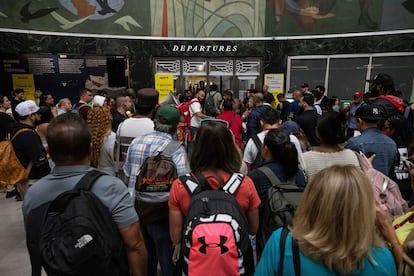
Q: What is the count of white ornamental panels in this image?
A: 4